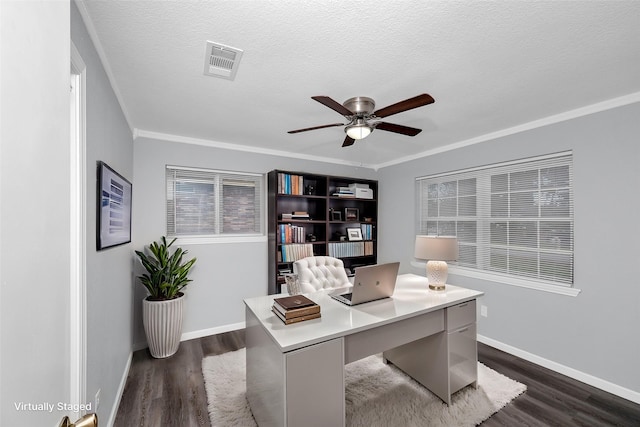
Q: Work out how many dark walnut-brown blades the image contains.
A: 5